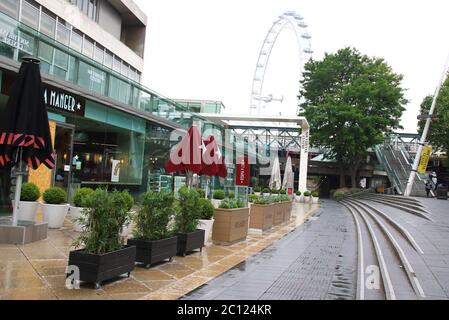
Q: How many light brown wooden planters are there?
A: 4